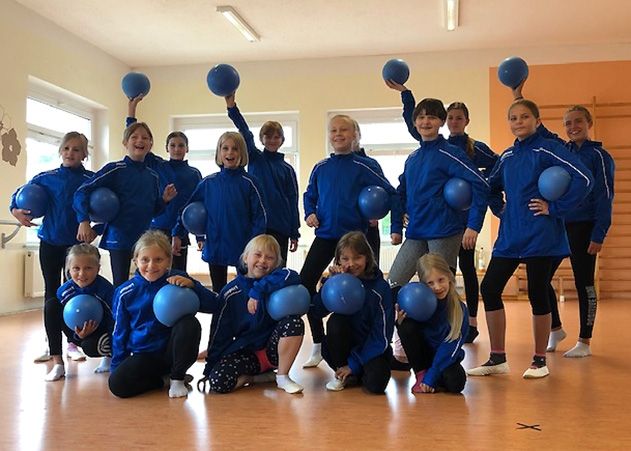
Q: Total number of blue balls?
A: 15